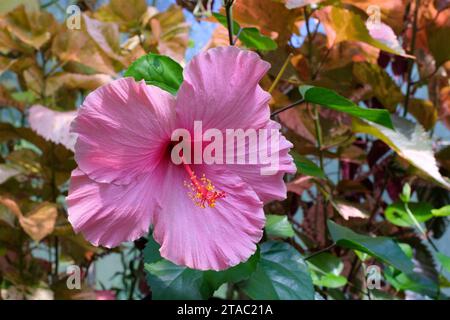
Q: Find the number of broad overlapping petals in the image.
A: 5